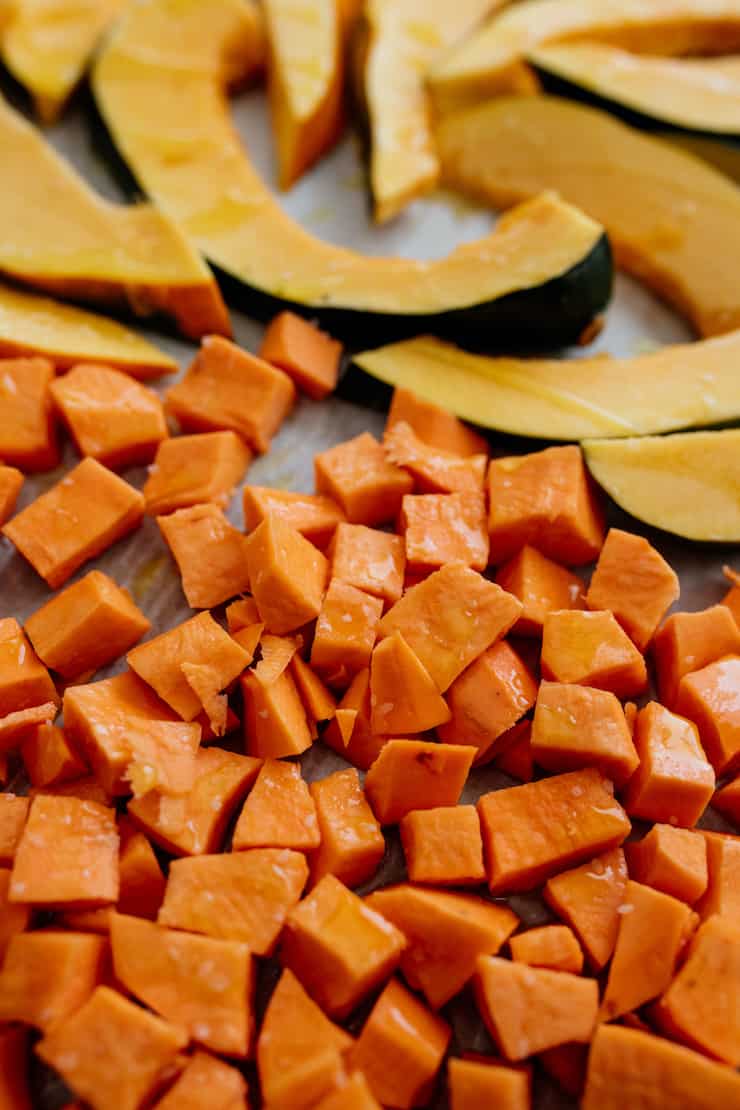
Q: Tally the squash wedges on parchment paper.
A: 11